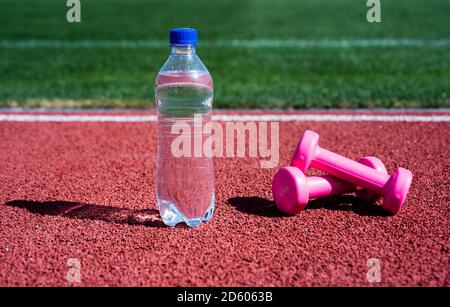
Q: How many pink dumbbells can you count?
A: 2